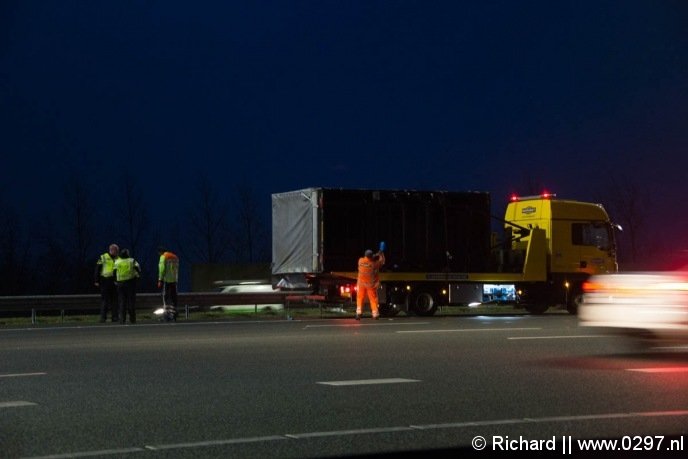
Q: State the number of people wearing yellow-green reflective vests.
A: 3